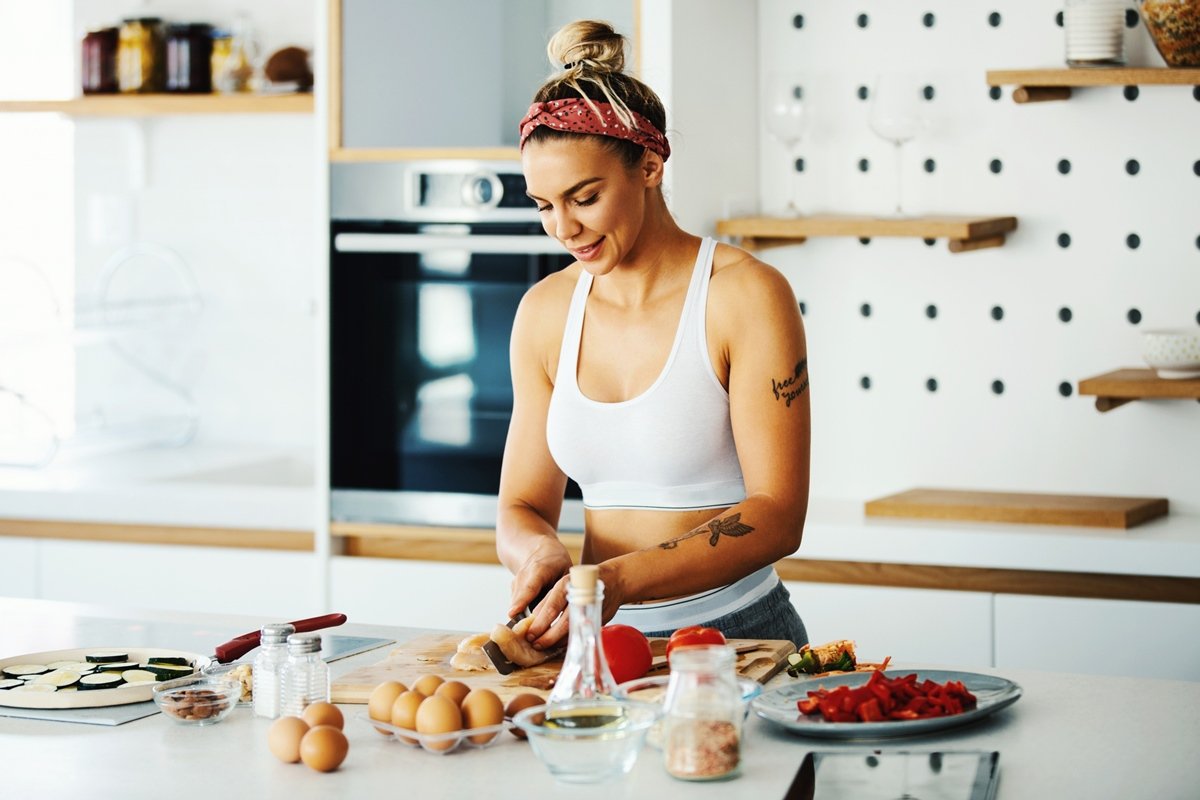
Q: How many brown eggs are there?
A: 10